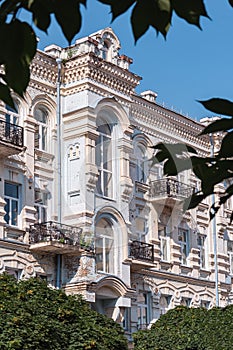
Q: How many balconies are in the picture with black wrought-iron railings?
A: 4